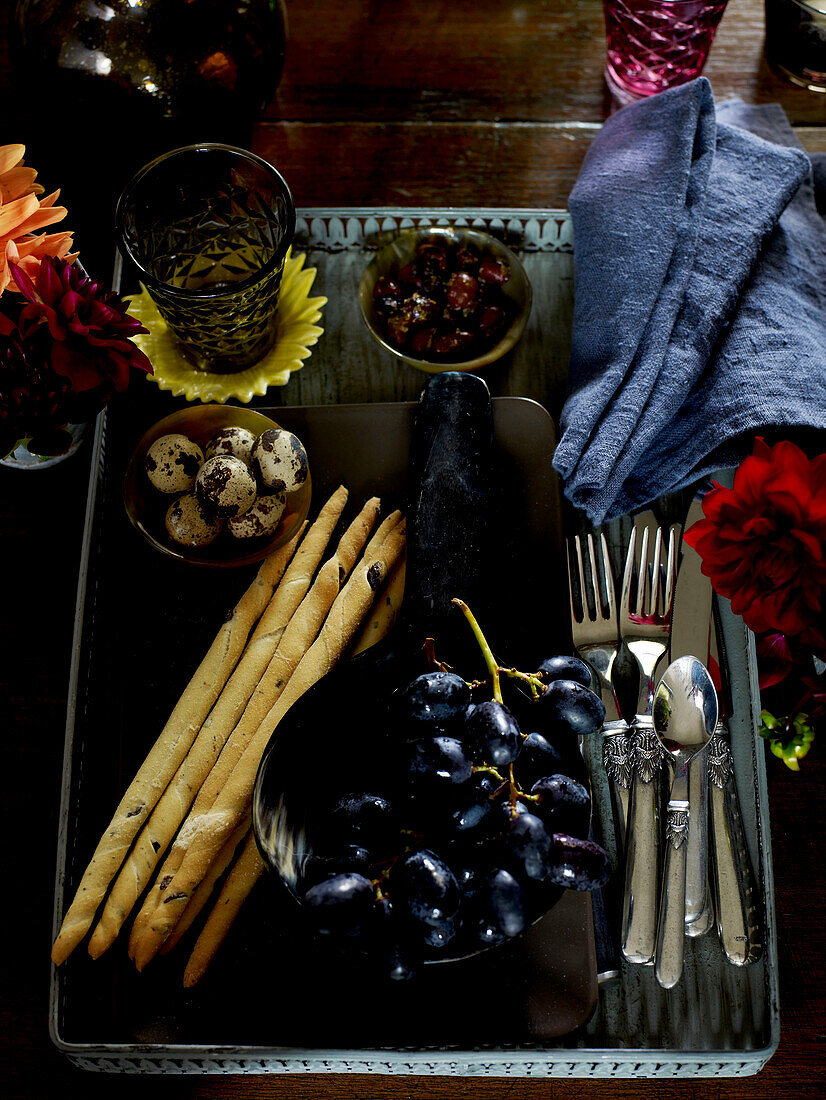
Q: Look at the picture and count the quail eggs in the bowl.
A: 6